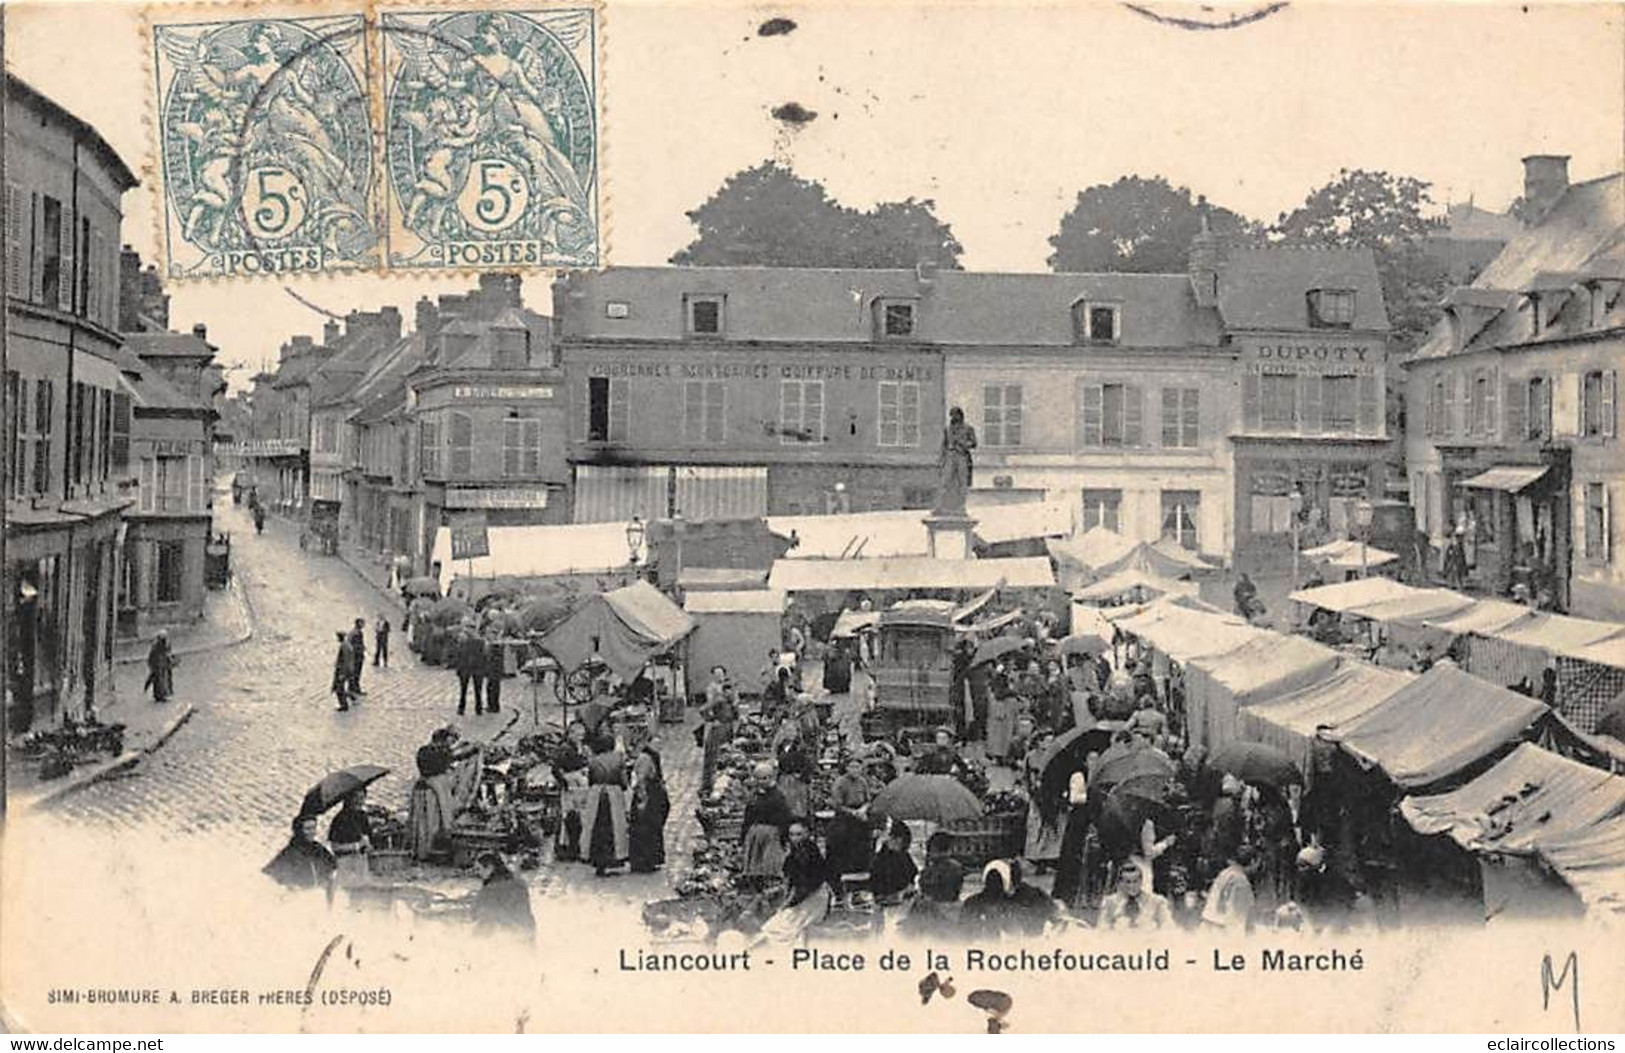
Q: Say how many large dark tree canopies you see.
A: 3